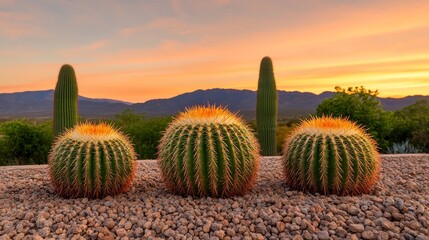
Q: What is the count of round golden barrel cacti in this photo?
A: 3